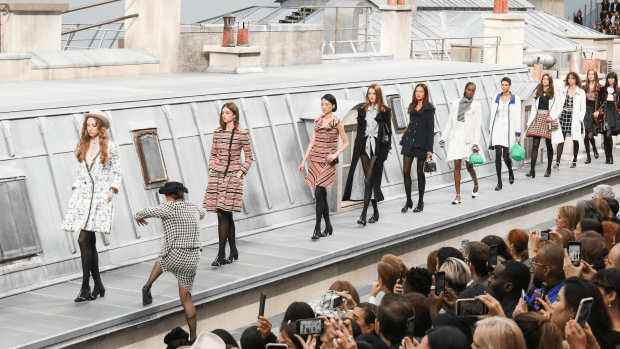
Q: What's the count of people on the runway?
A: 12